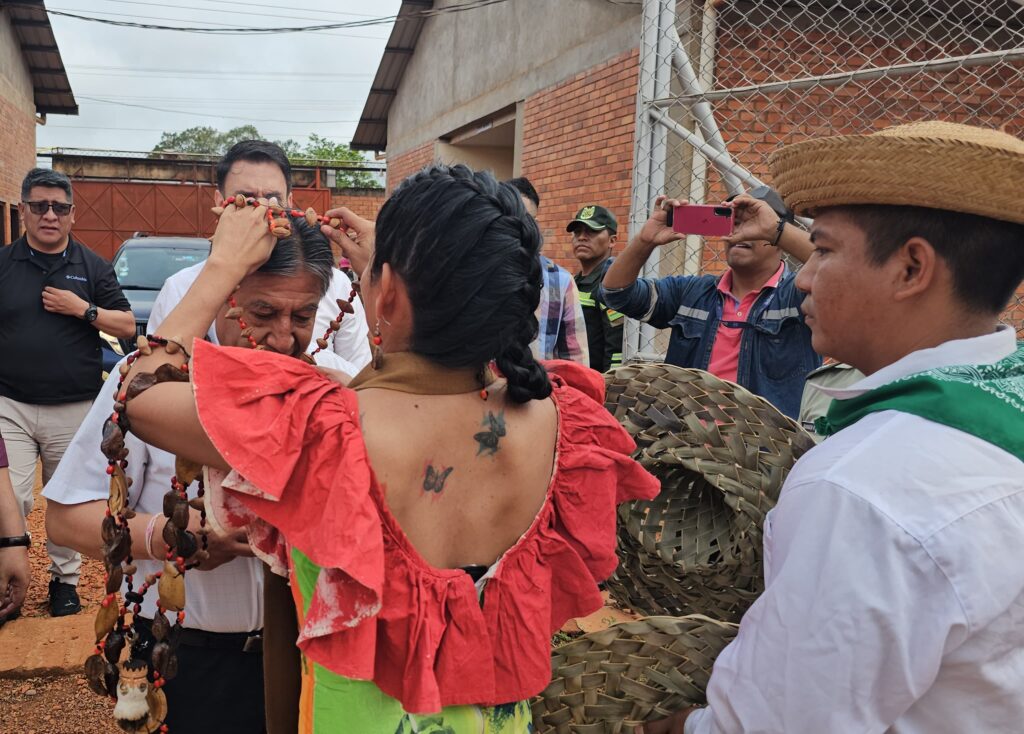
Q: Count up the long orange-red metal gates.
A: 1